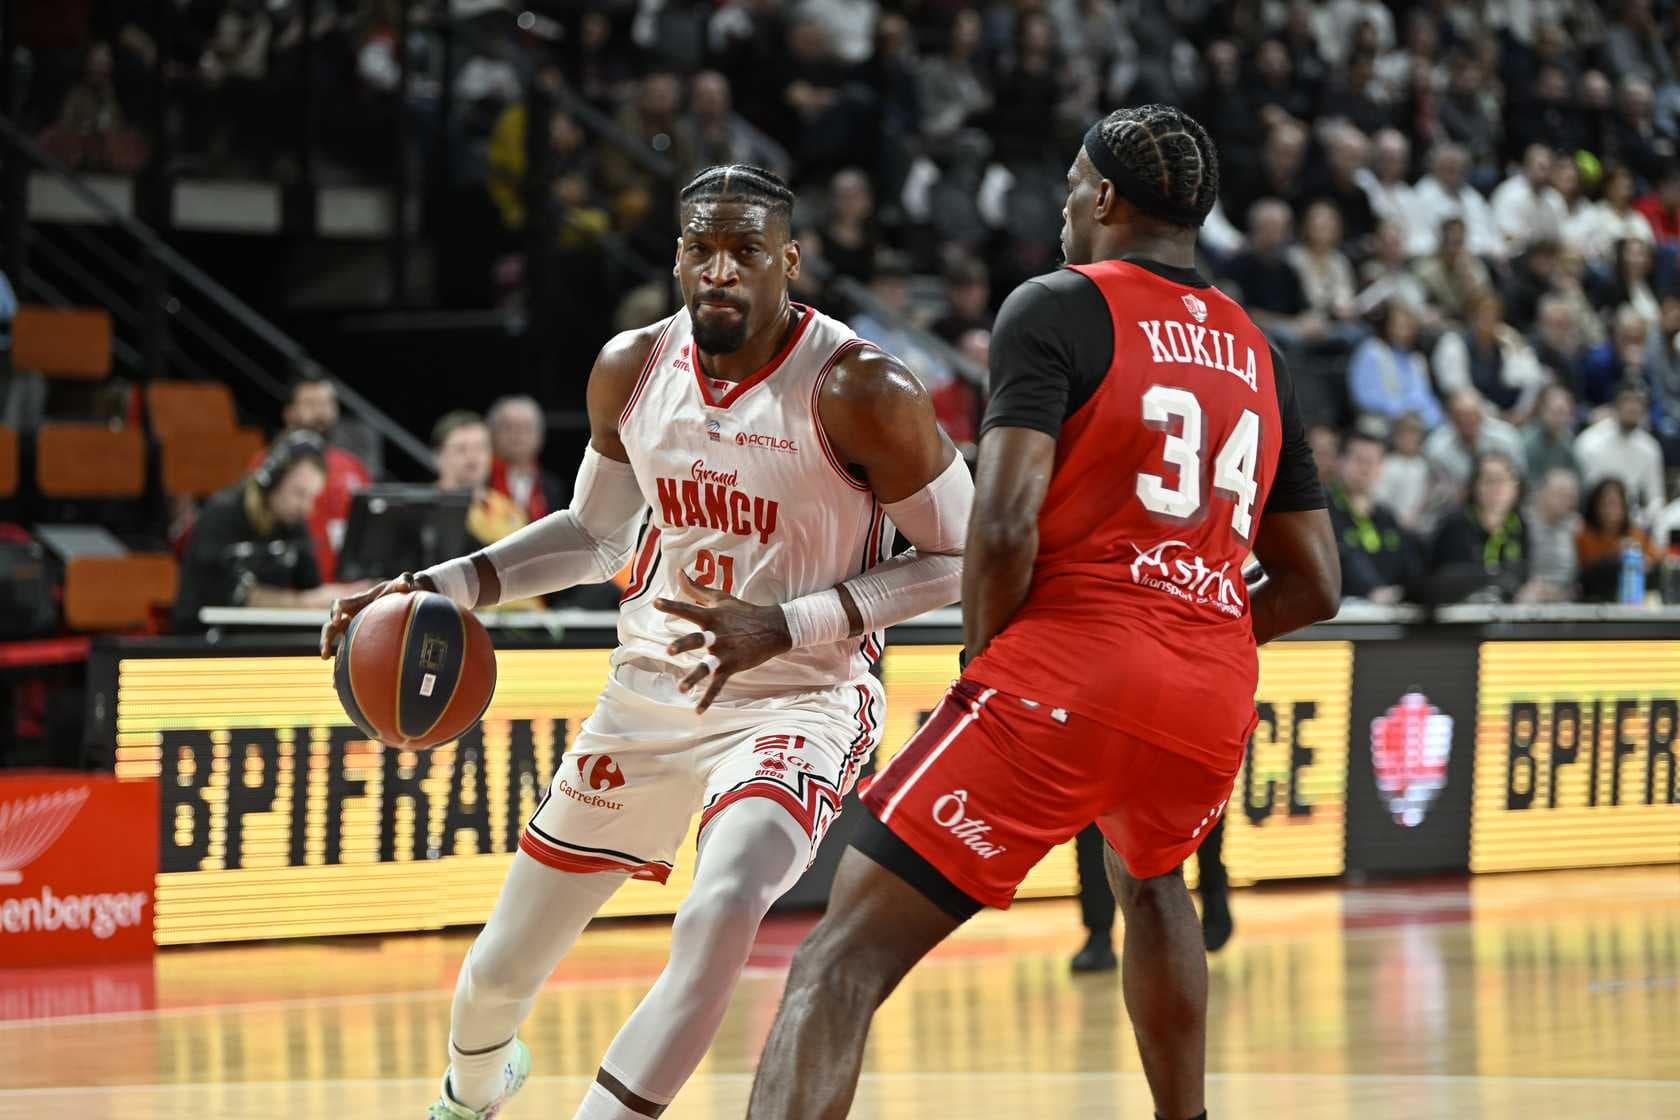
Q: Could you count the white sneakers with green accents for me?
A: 1